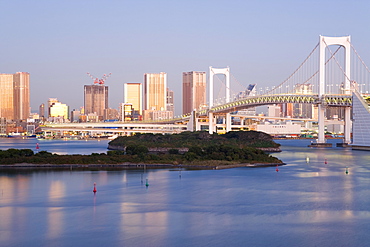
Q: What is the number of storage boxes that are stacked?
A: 0